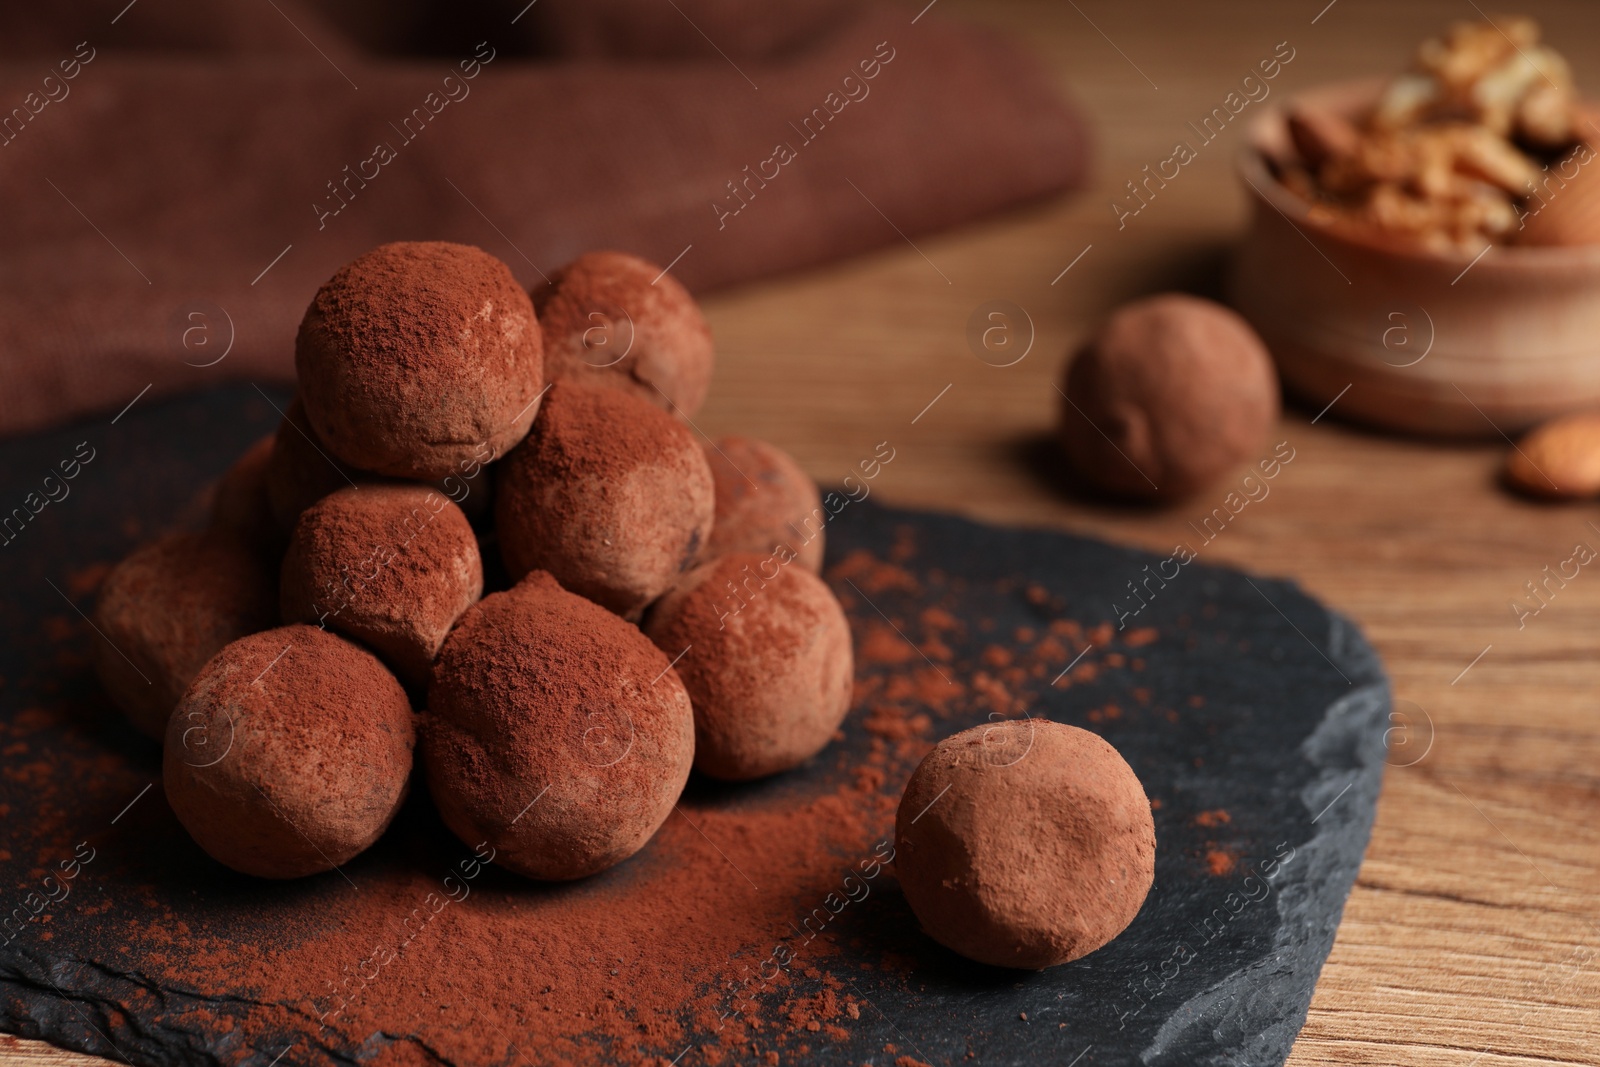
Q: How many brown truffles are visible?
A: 13